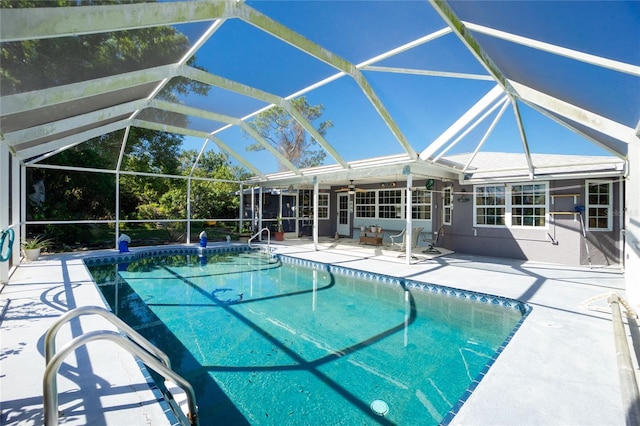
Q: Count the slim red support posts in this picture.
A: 0